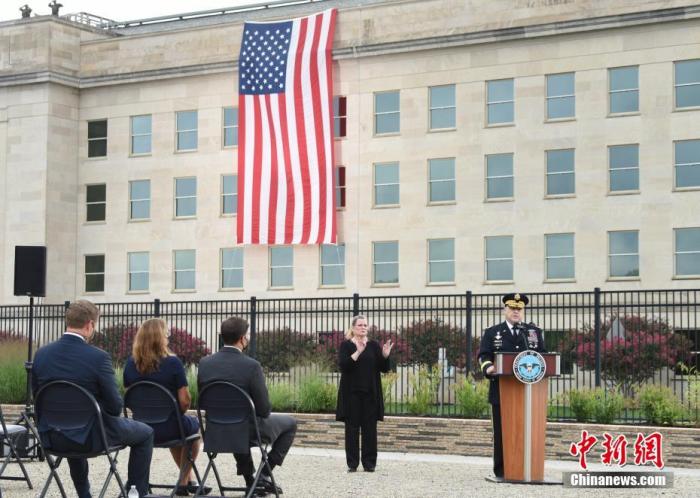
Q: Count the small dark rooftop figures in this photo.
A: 2